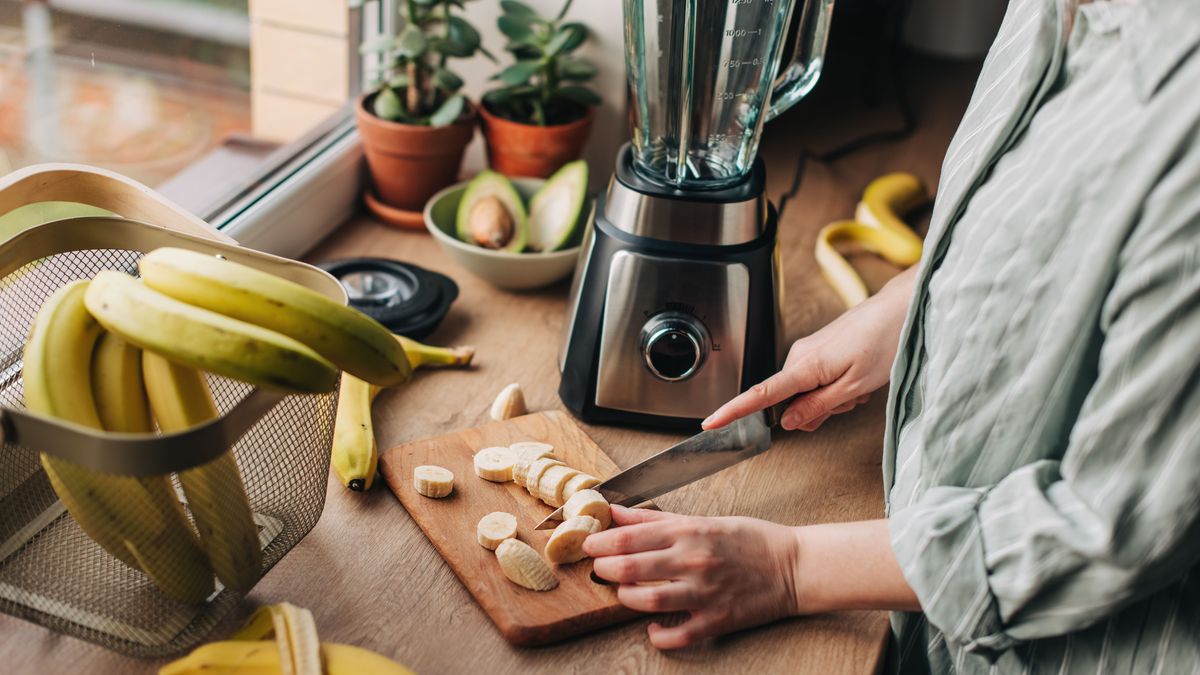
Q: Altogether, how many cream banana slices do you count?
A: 12